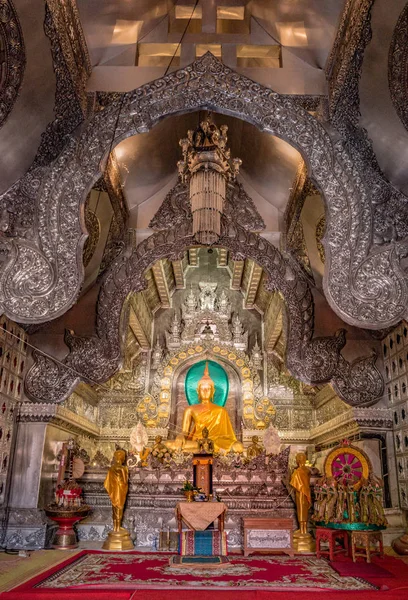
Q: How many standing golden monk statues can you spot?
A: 2